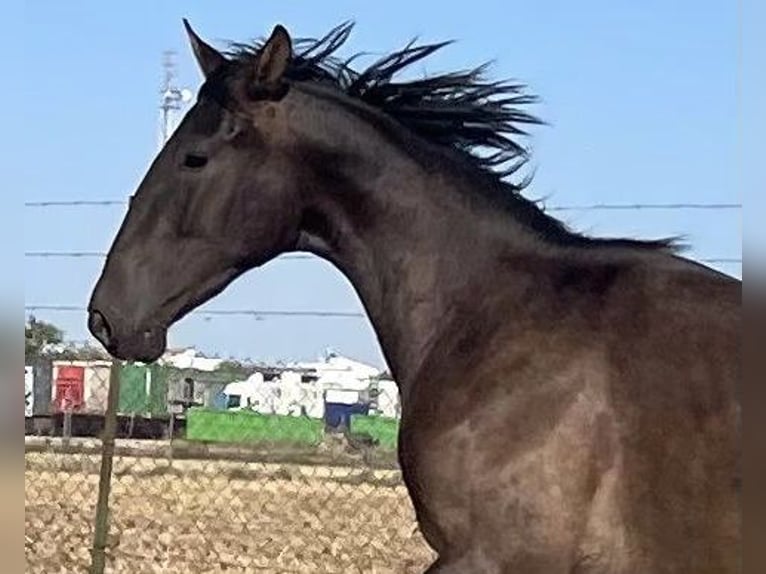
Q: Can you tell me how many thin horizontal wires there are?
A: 3